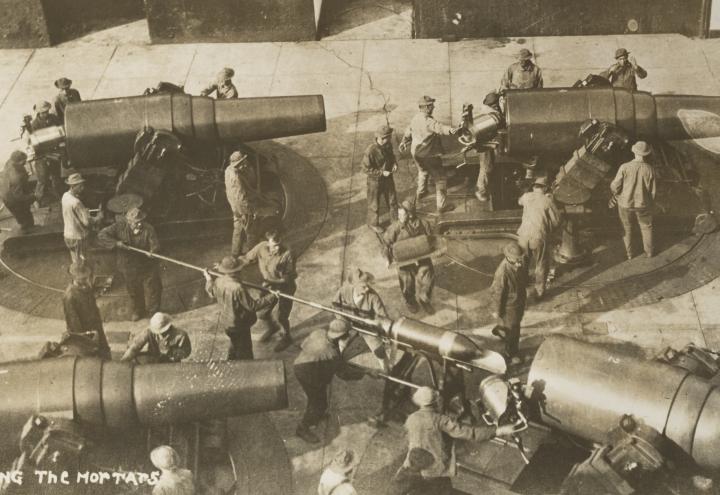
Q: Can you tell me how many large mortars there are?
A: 4